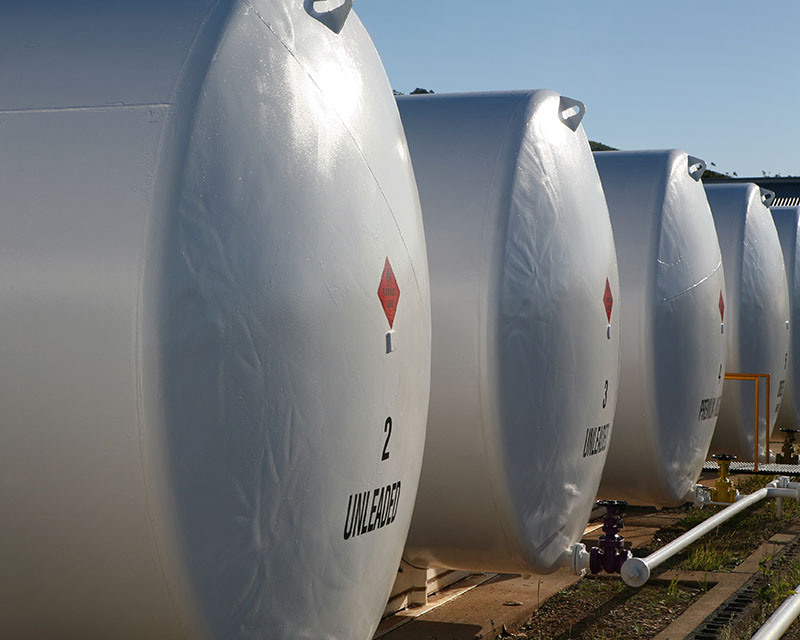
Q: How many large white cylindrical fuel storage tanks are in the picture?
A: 5